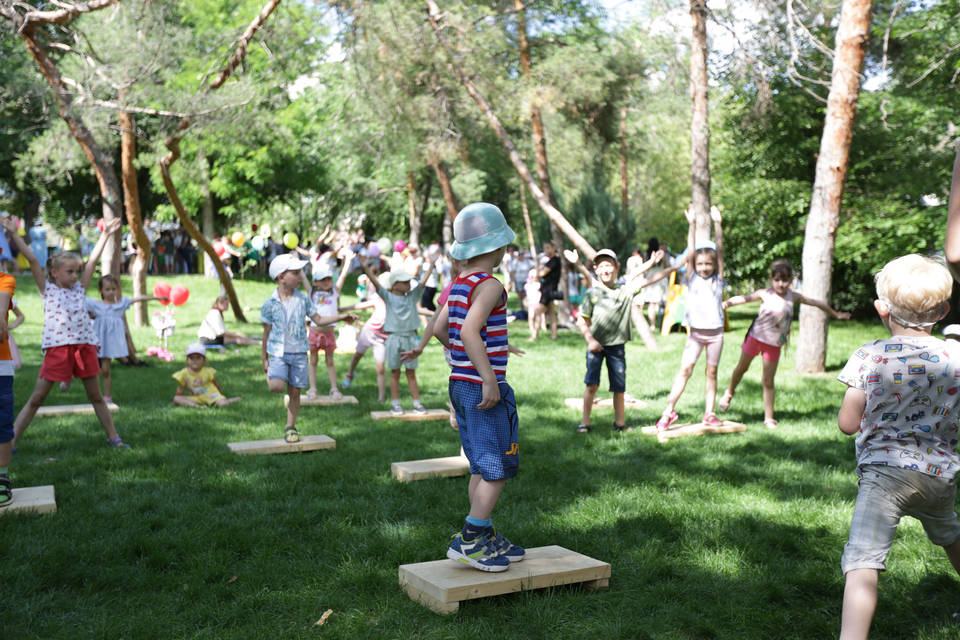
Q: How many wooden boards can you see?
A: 9